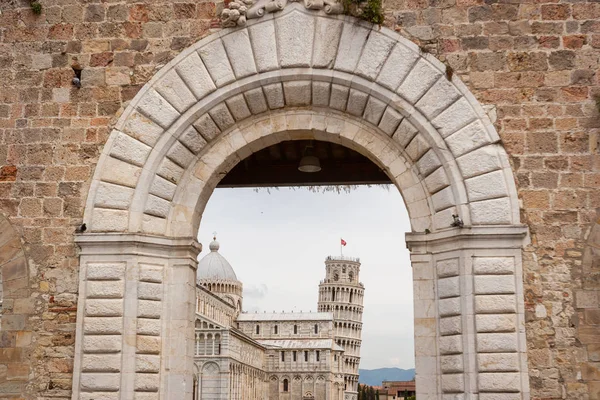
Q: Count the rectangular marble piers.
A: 2